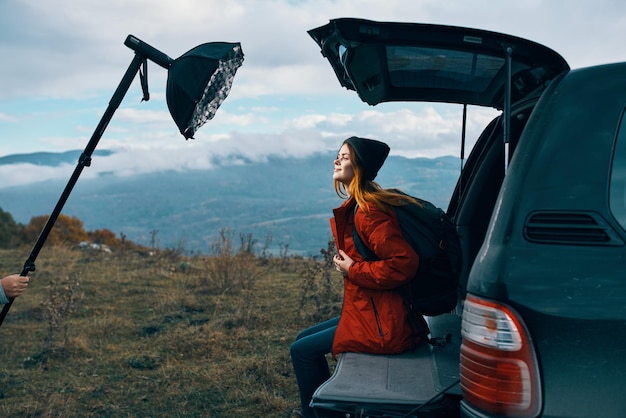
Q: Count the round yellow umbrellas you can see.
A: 0